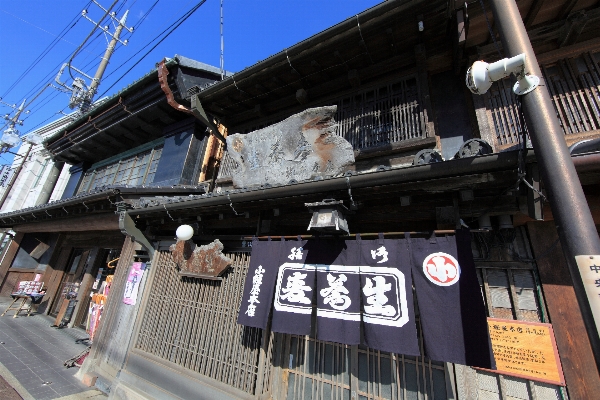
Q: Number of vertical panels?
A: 5